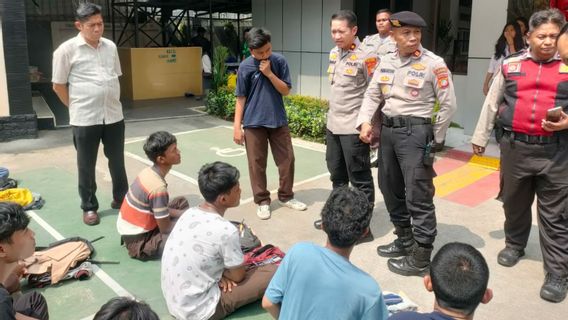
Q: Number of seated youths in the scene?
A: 6